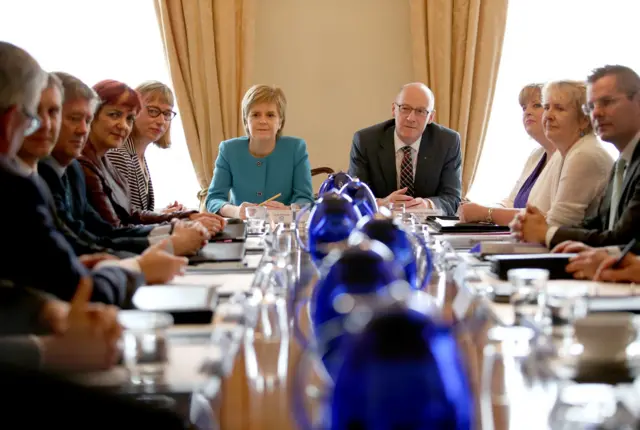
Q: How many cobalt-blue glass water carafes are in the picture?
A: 6